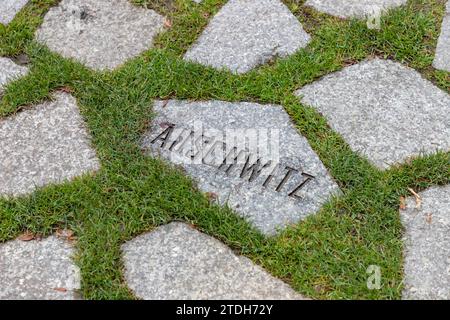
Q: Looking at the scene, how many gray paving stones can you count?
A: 12